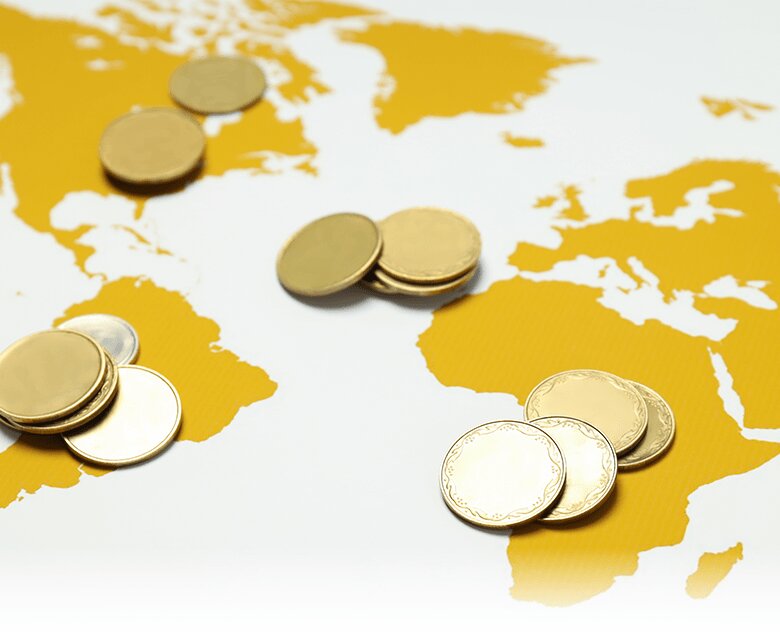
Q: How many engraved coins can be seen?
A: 6